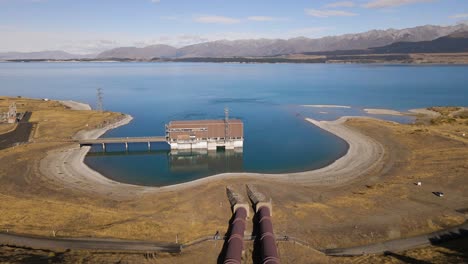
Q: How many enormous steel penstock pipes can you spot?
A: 2